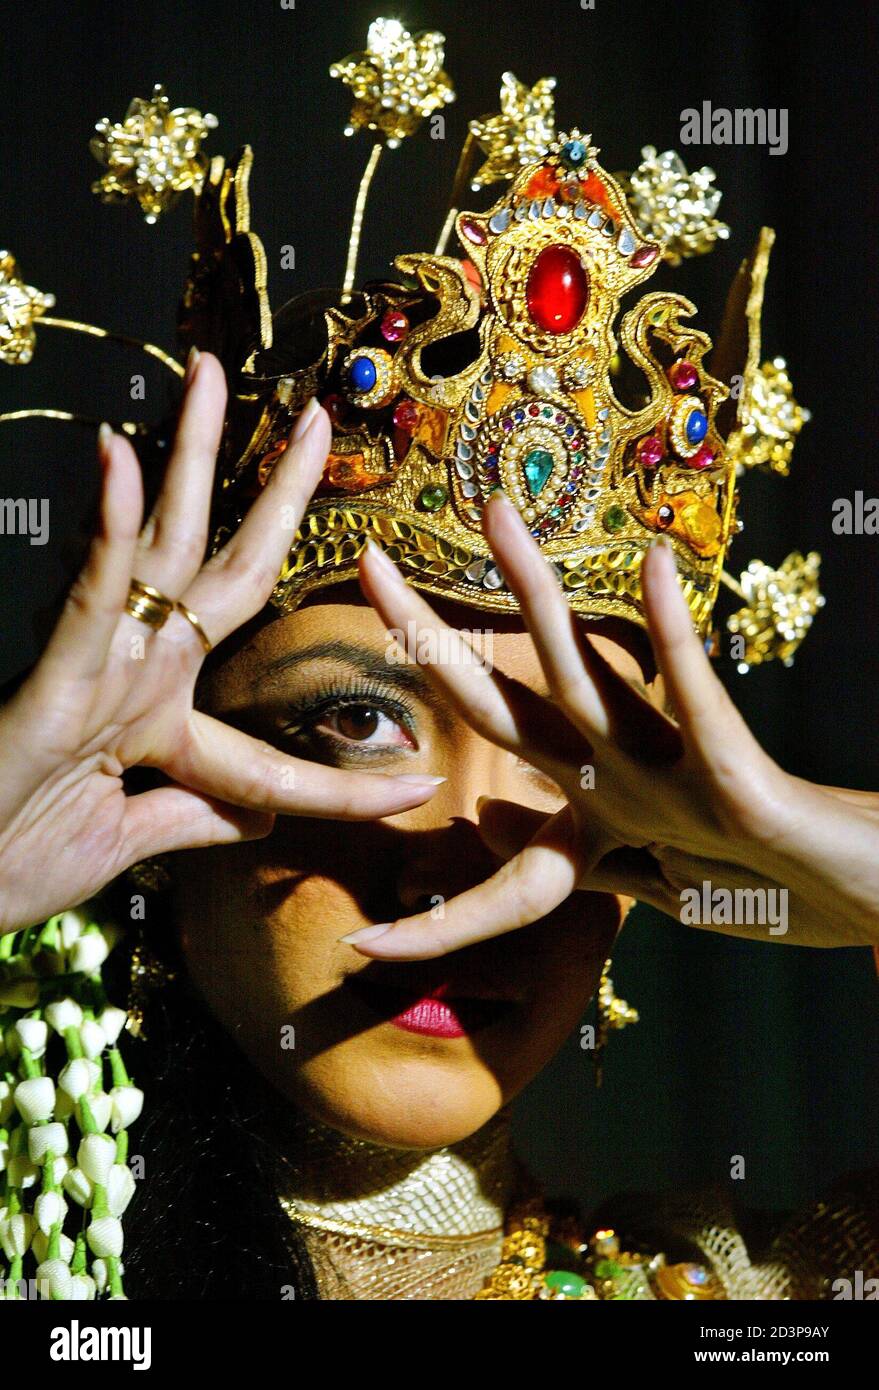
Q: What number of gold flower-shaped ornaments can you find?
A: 7